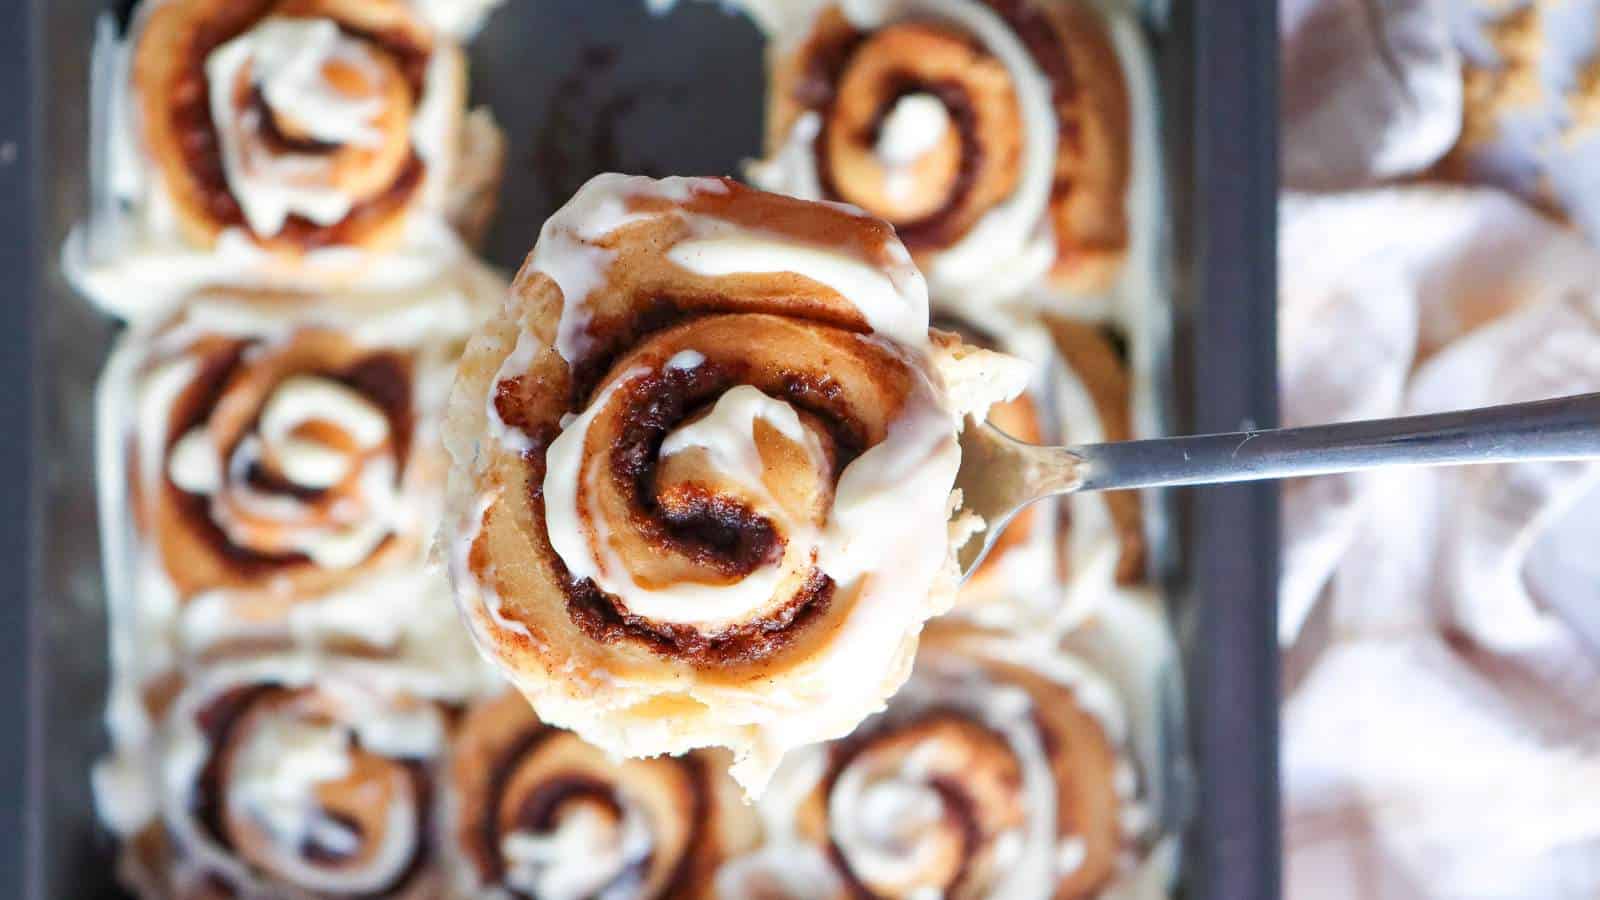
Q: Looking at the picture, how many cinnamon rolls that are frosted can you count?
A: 8